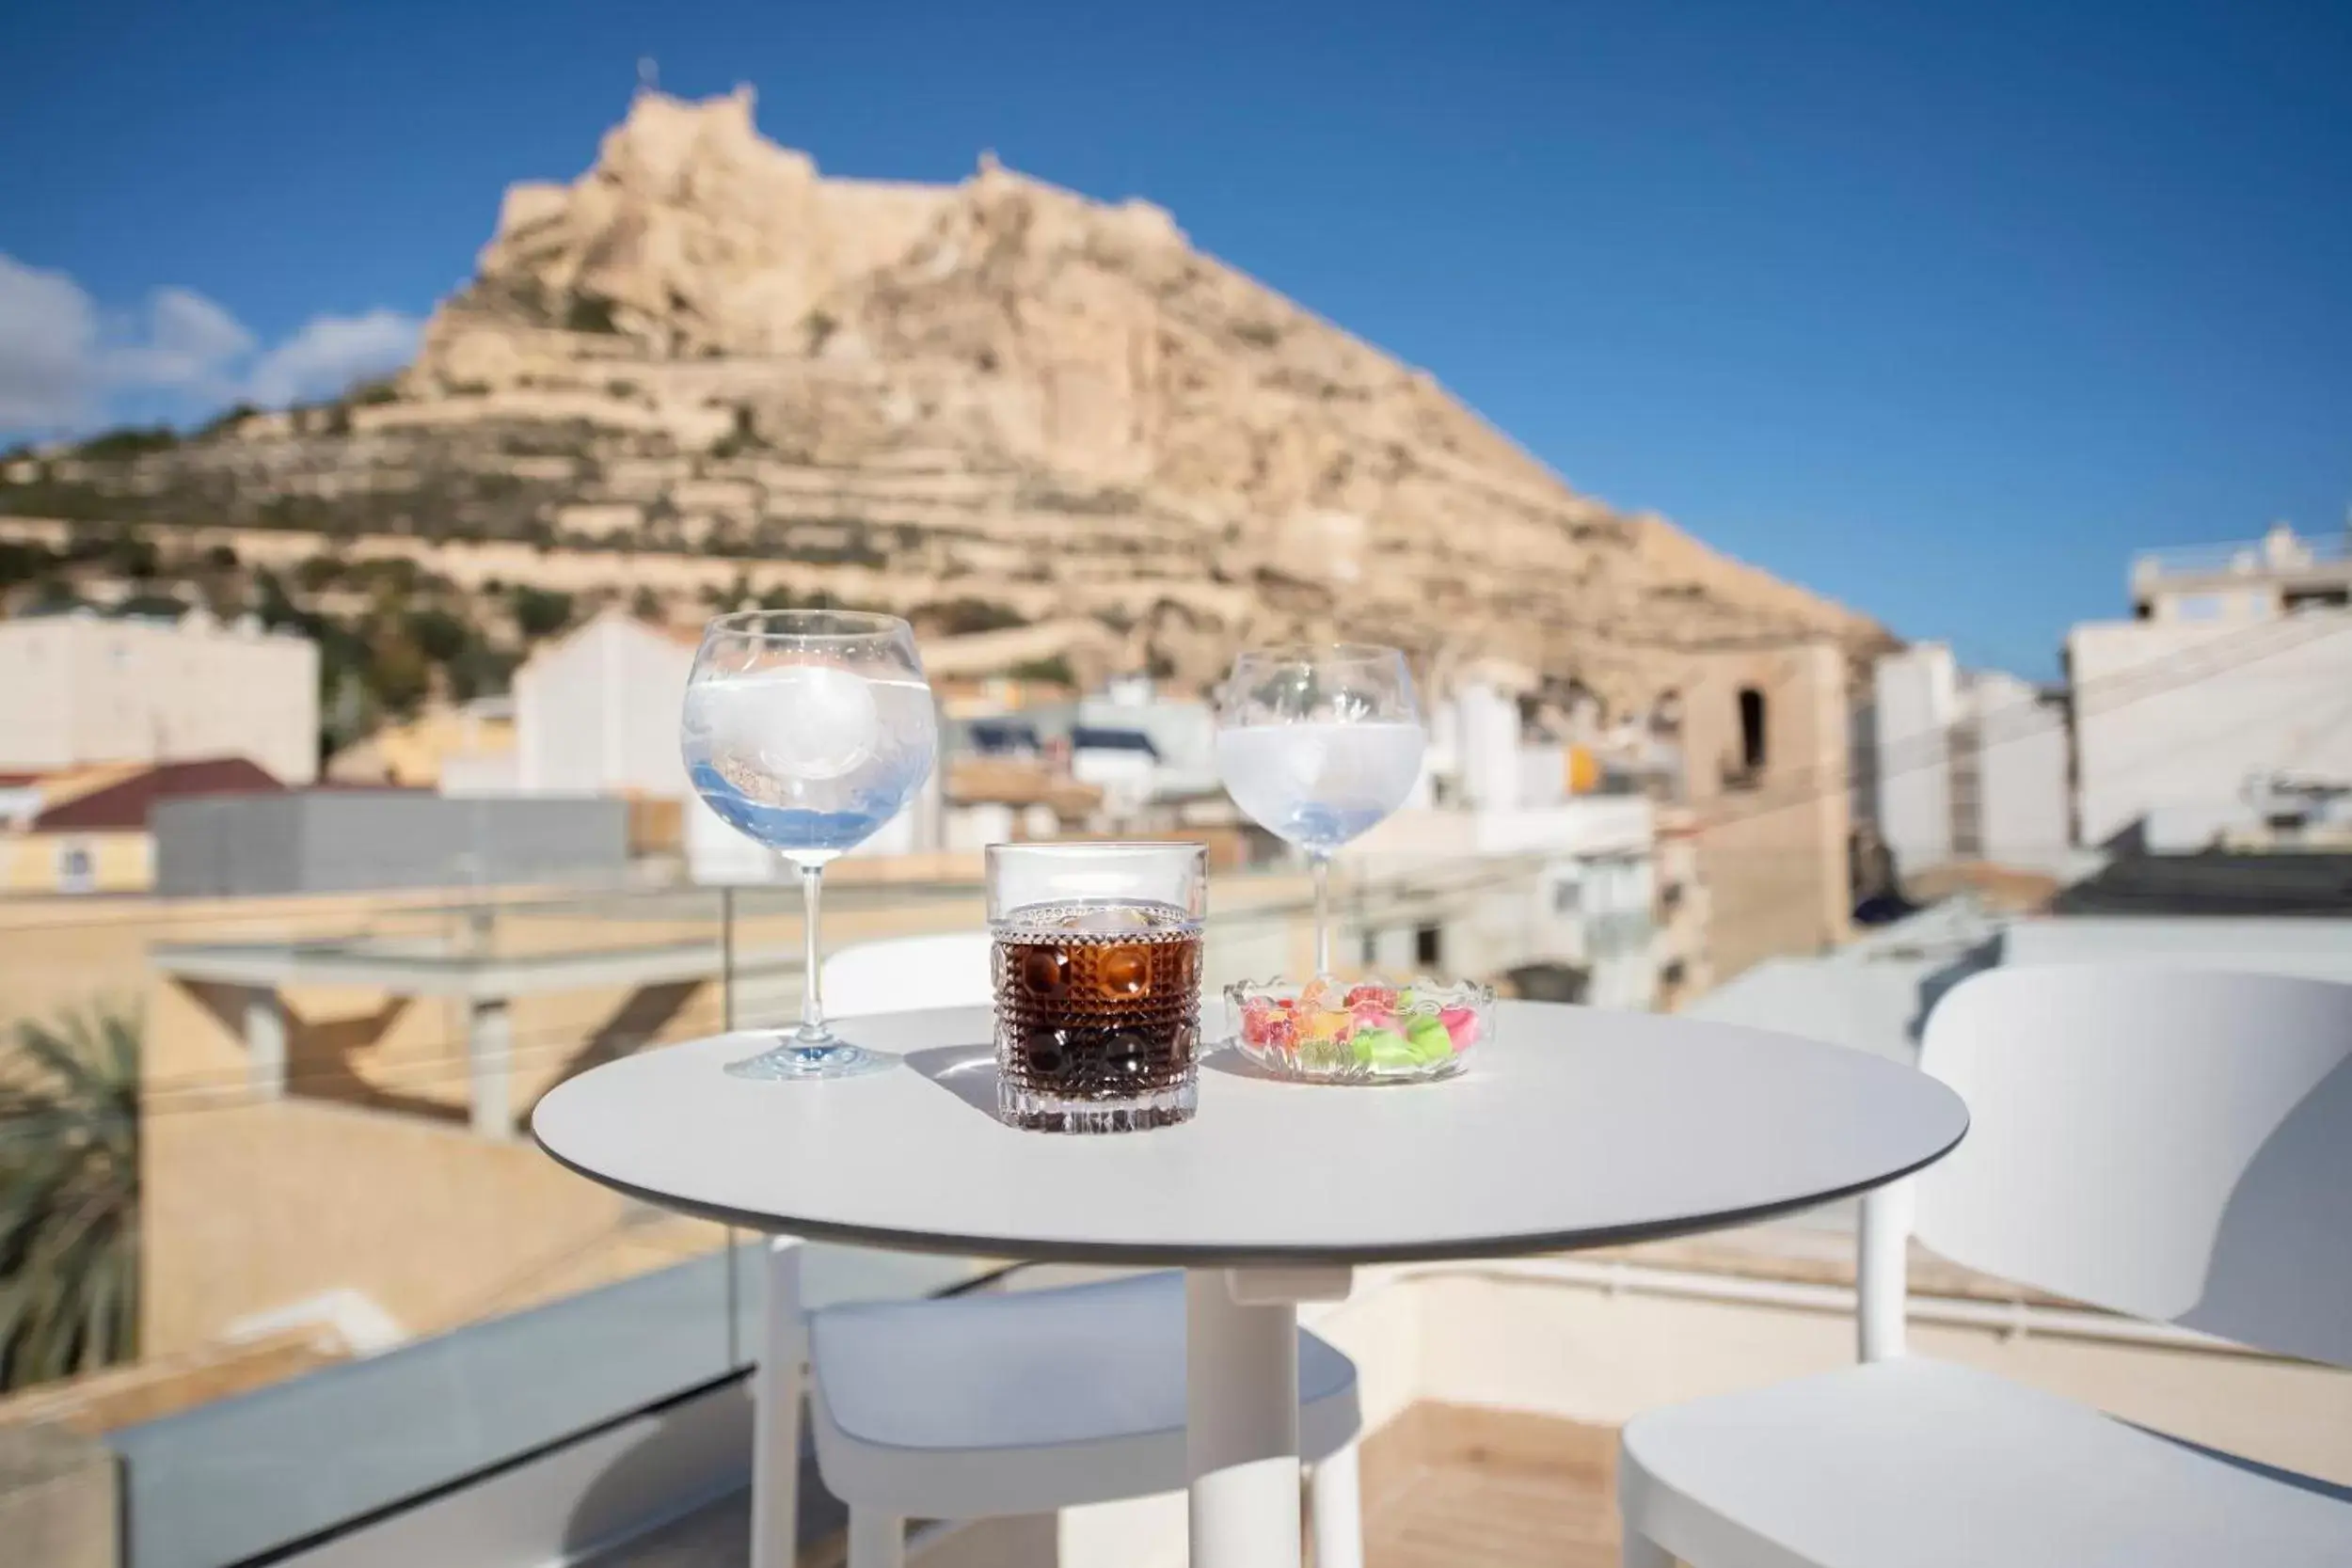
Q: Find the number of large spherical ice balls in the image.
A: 1